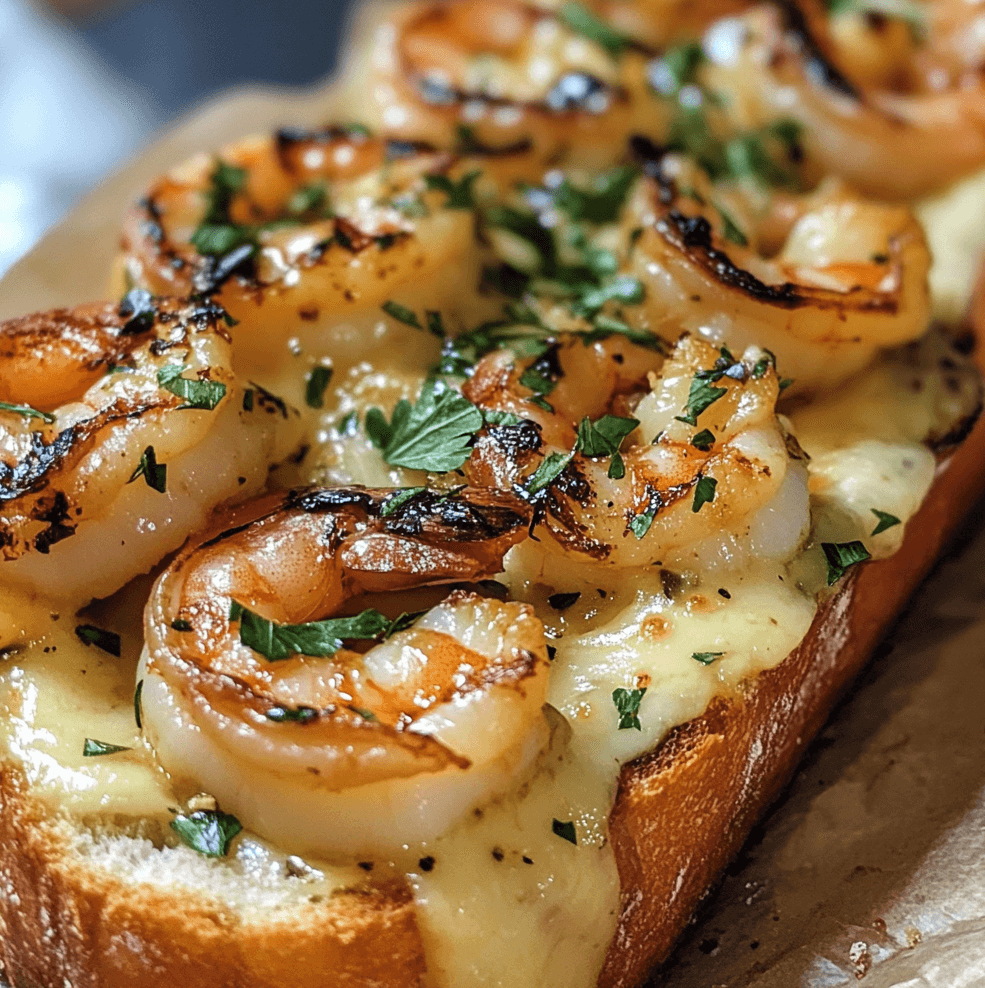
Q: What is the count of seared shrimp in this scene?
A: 7